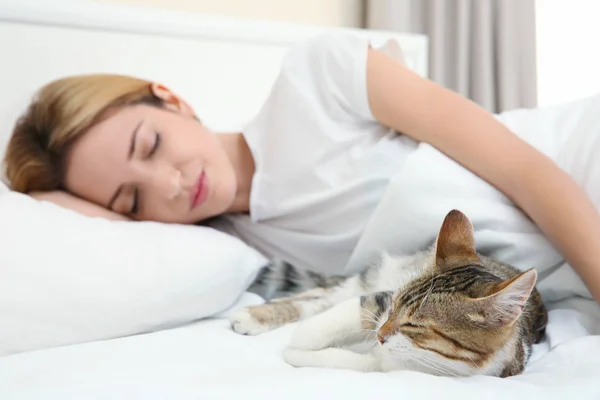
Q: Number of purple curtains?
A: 0